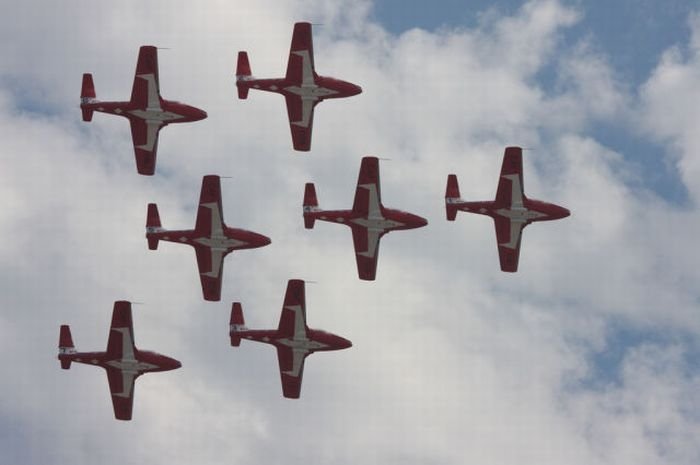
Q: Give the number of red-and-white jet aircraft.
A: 7